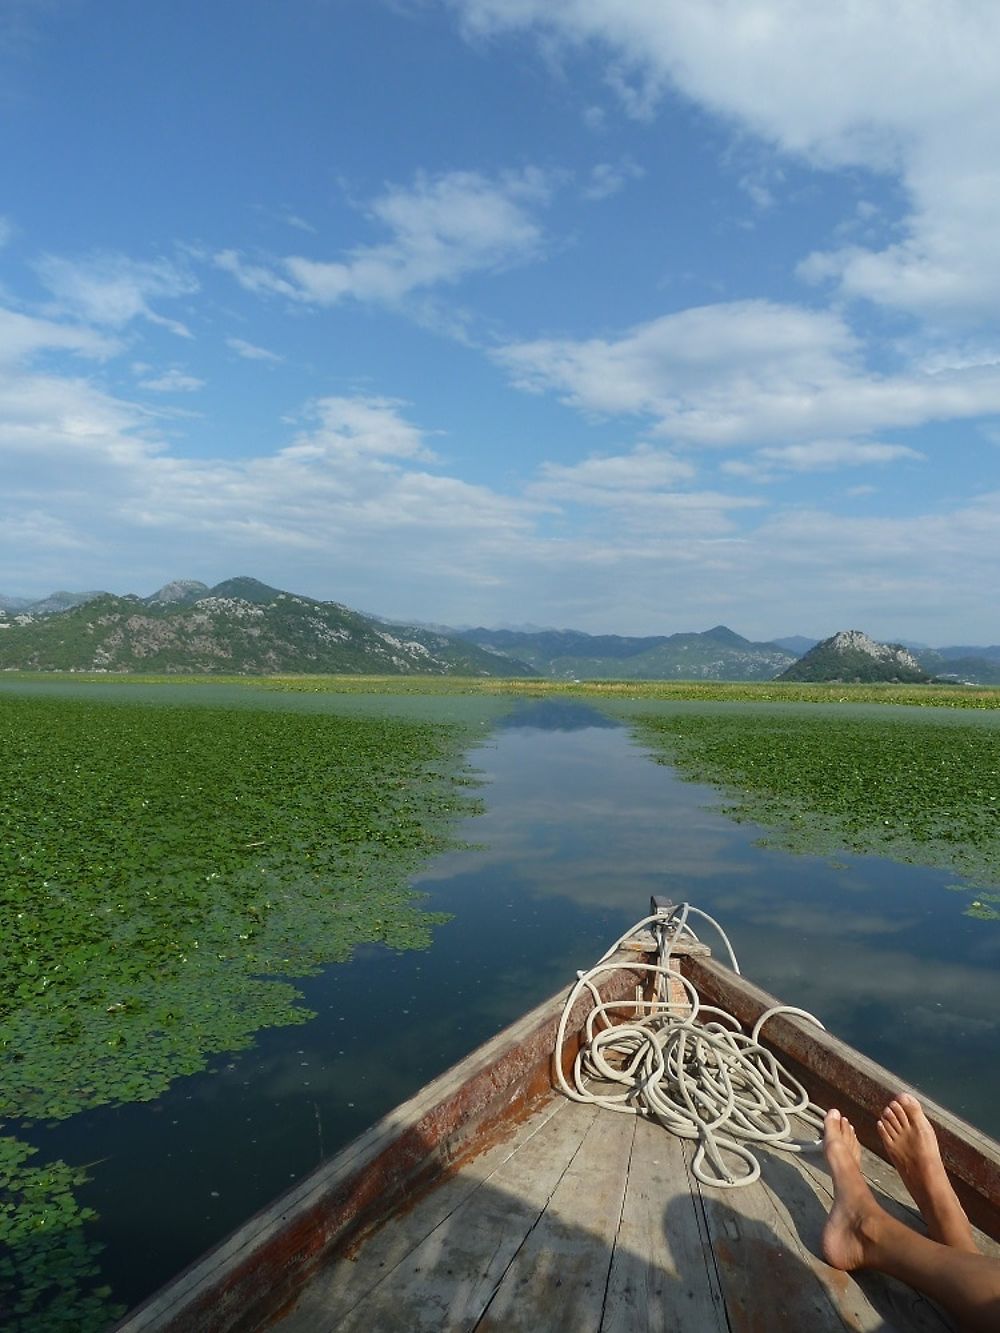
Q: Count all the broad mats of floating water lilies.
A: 2